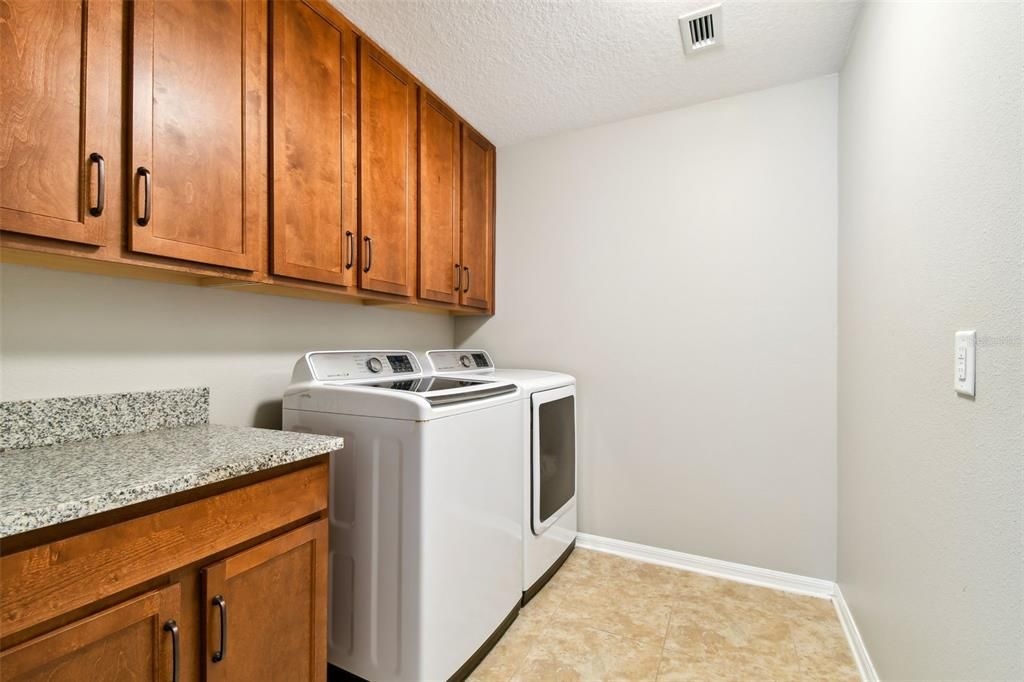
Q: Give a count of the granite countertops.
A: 1